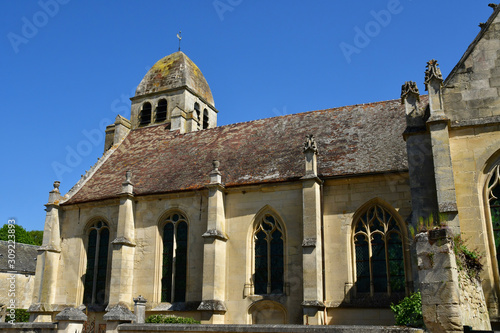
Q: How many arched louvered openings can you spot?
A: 4